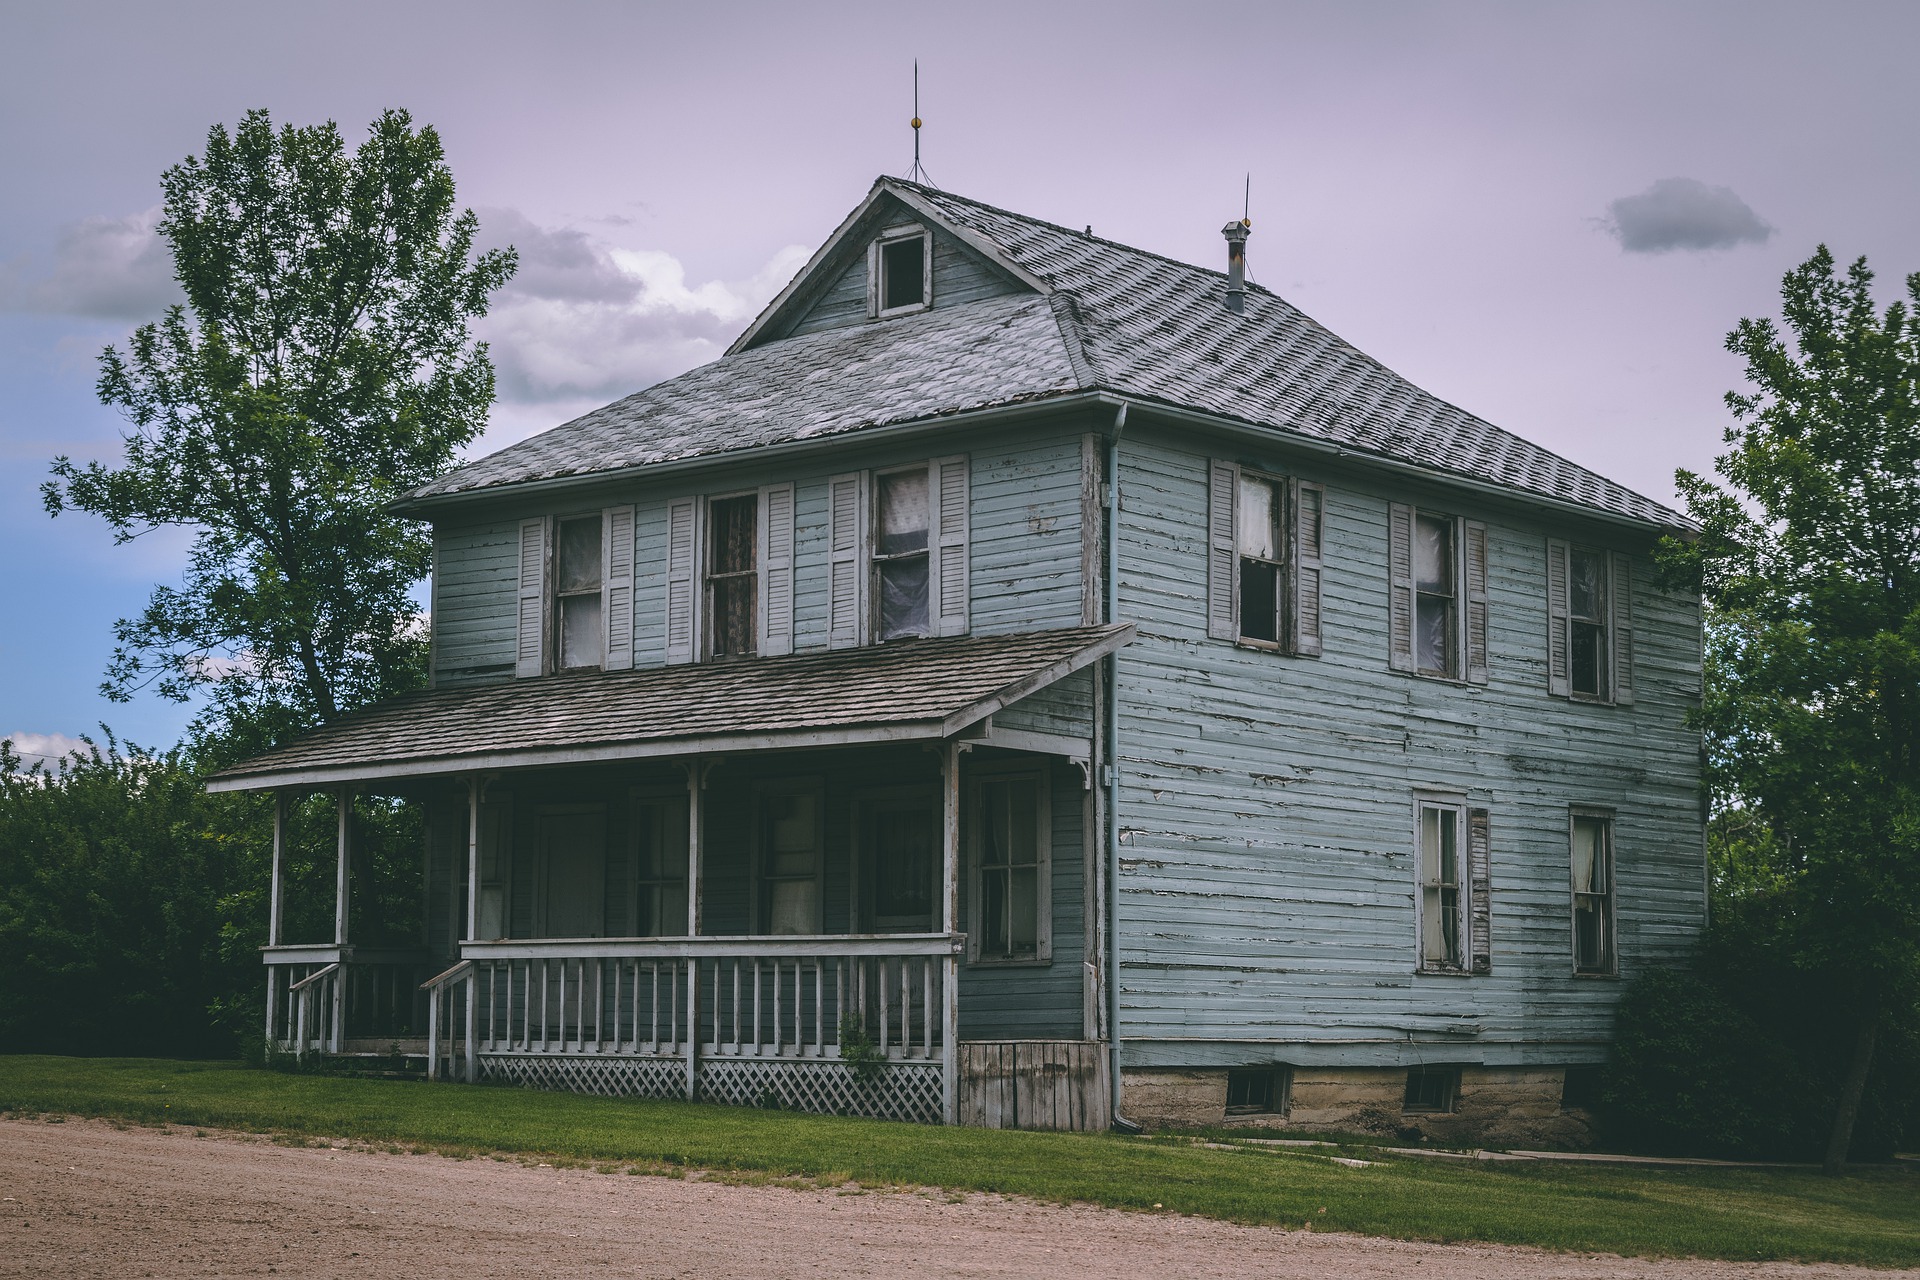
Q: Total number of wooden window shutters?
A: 13